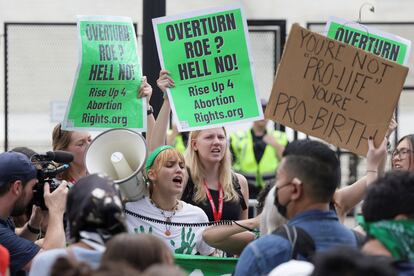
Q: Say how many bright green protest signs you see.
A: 3